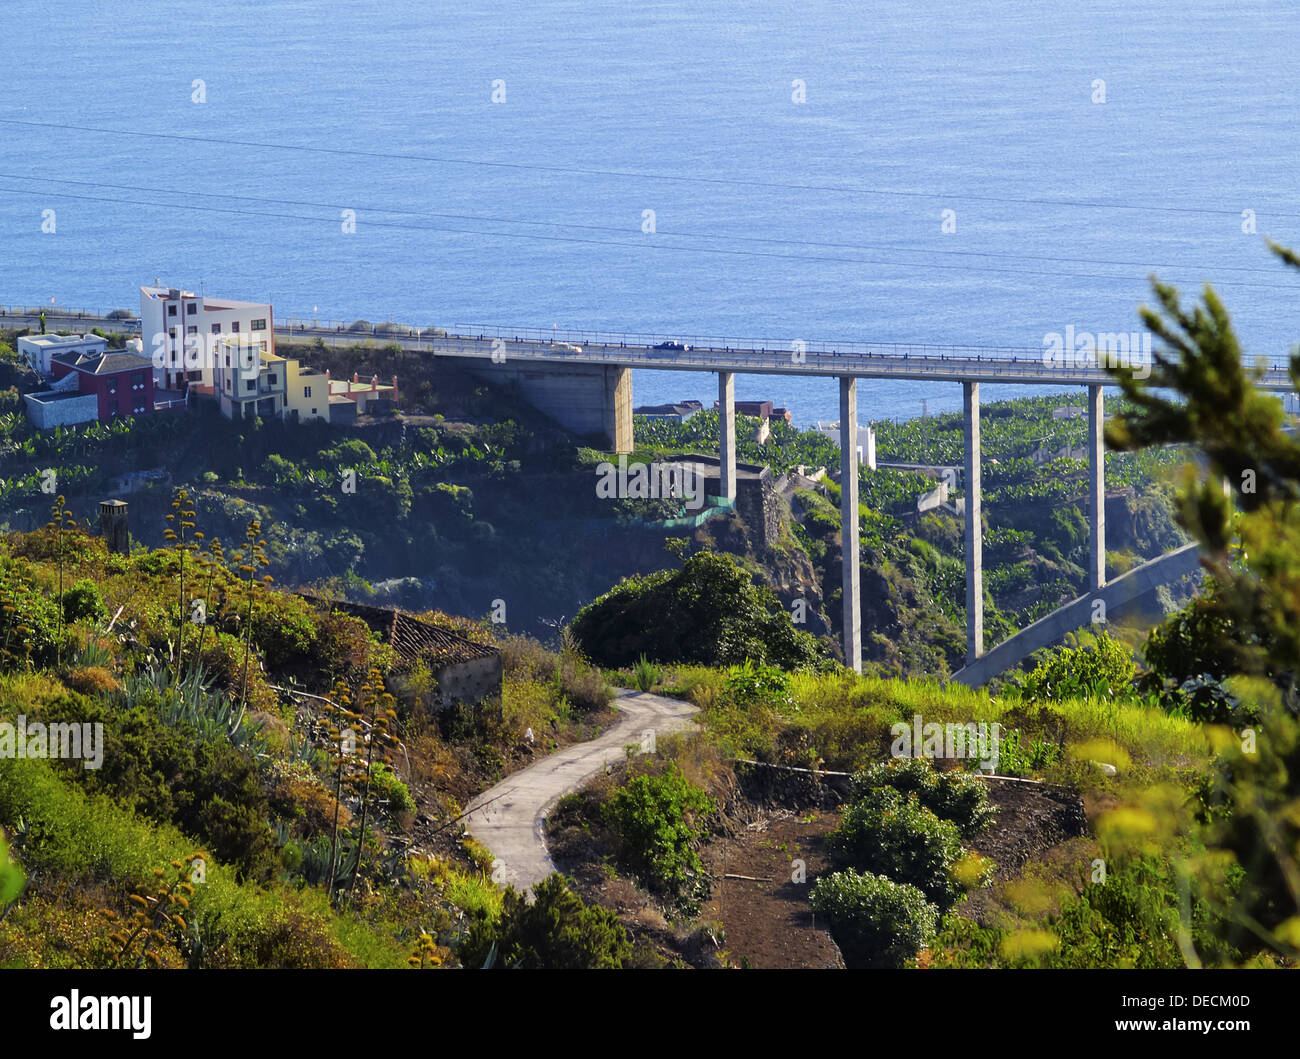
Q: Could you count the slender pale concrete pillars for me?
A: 4